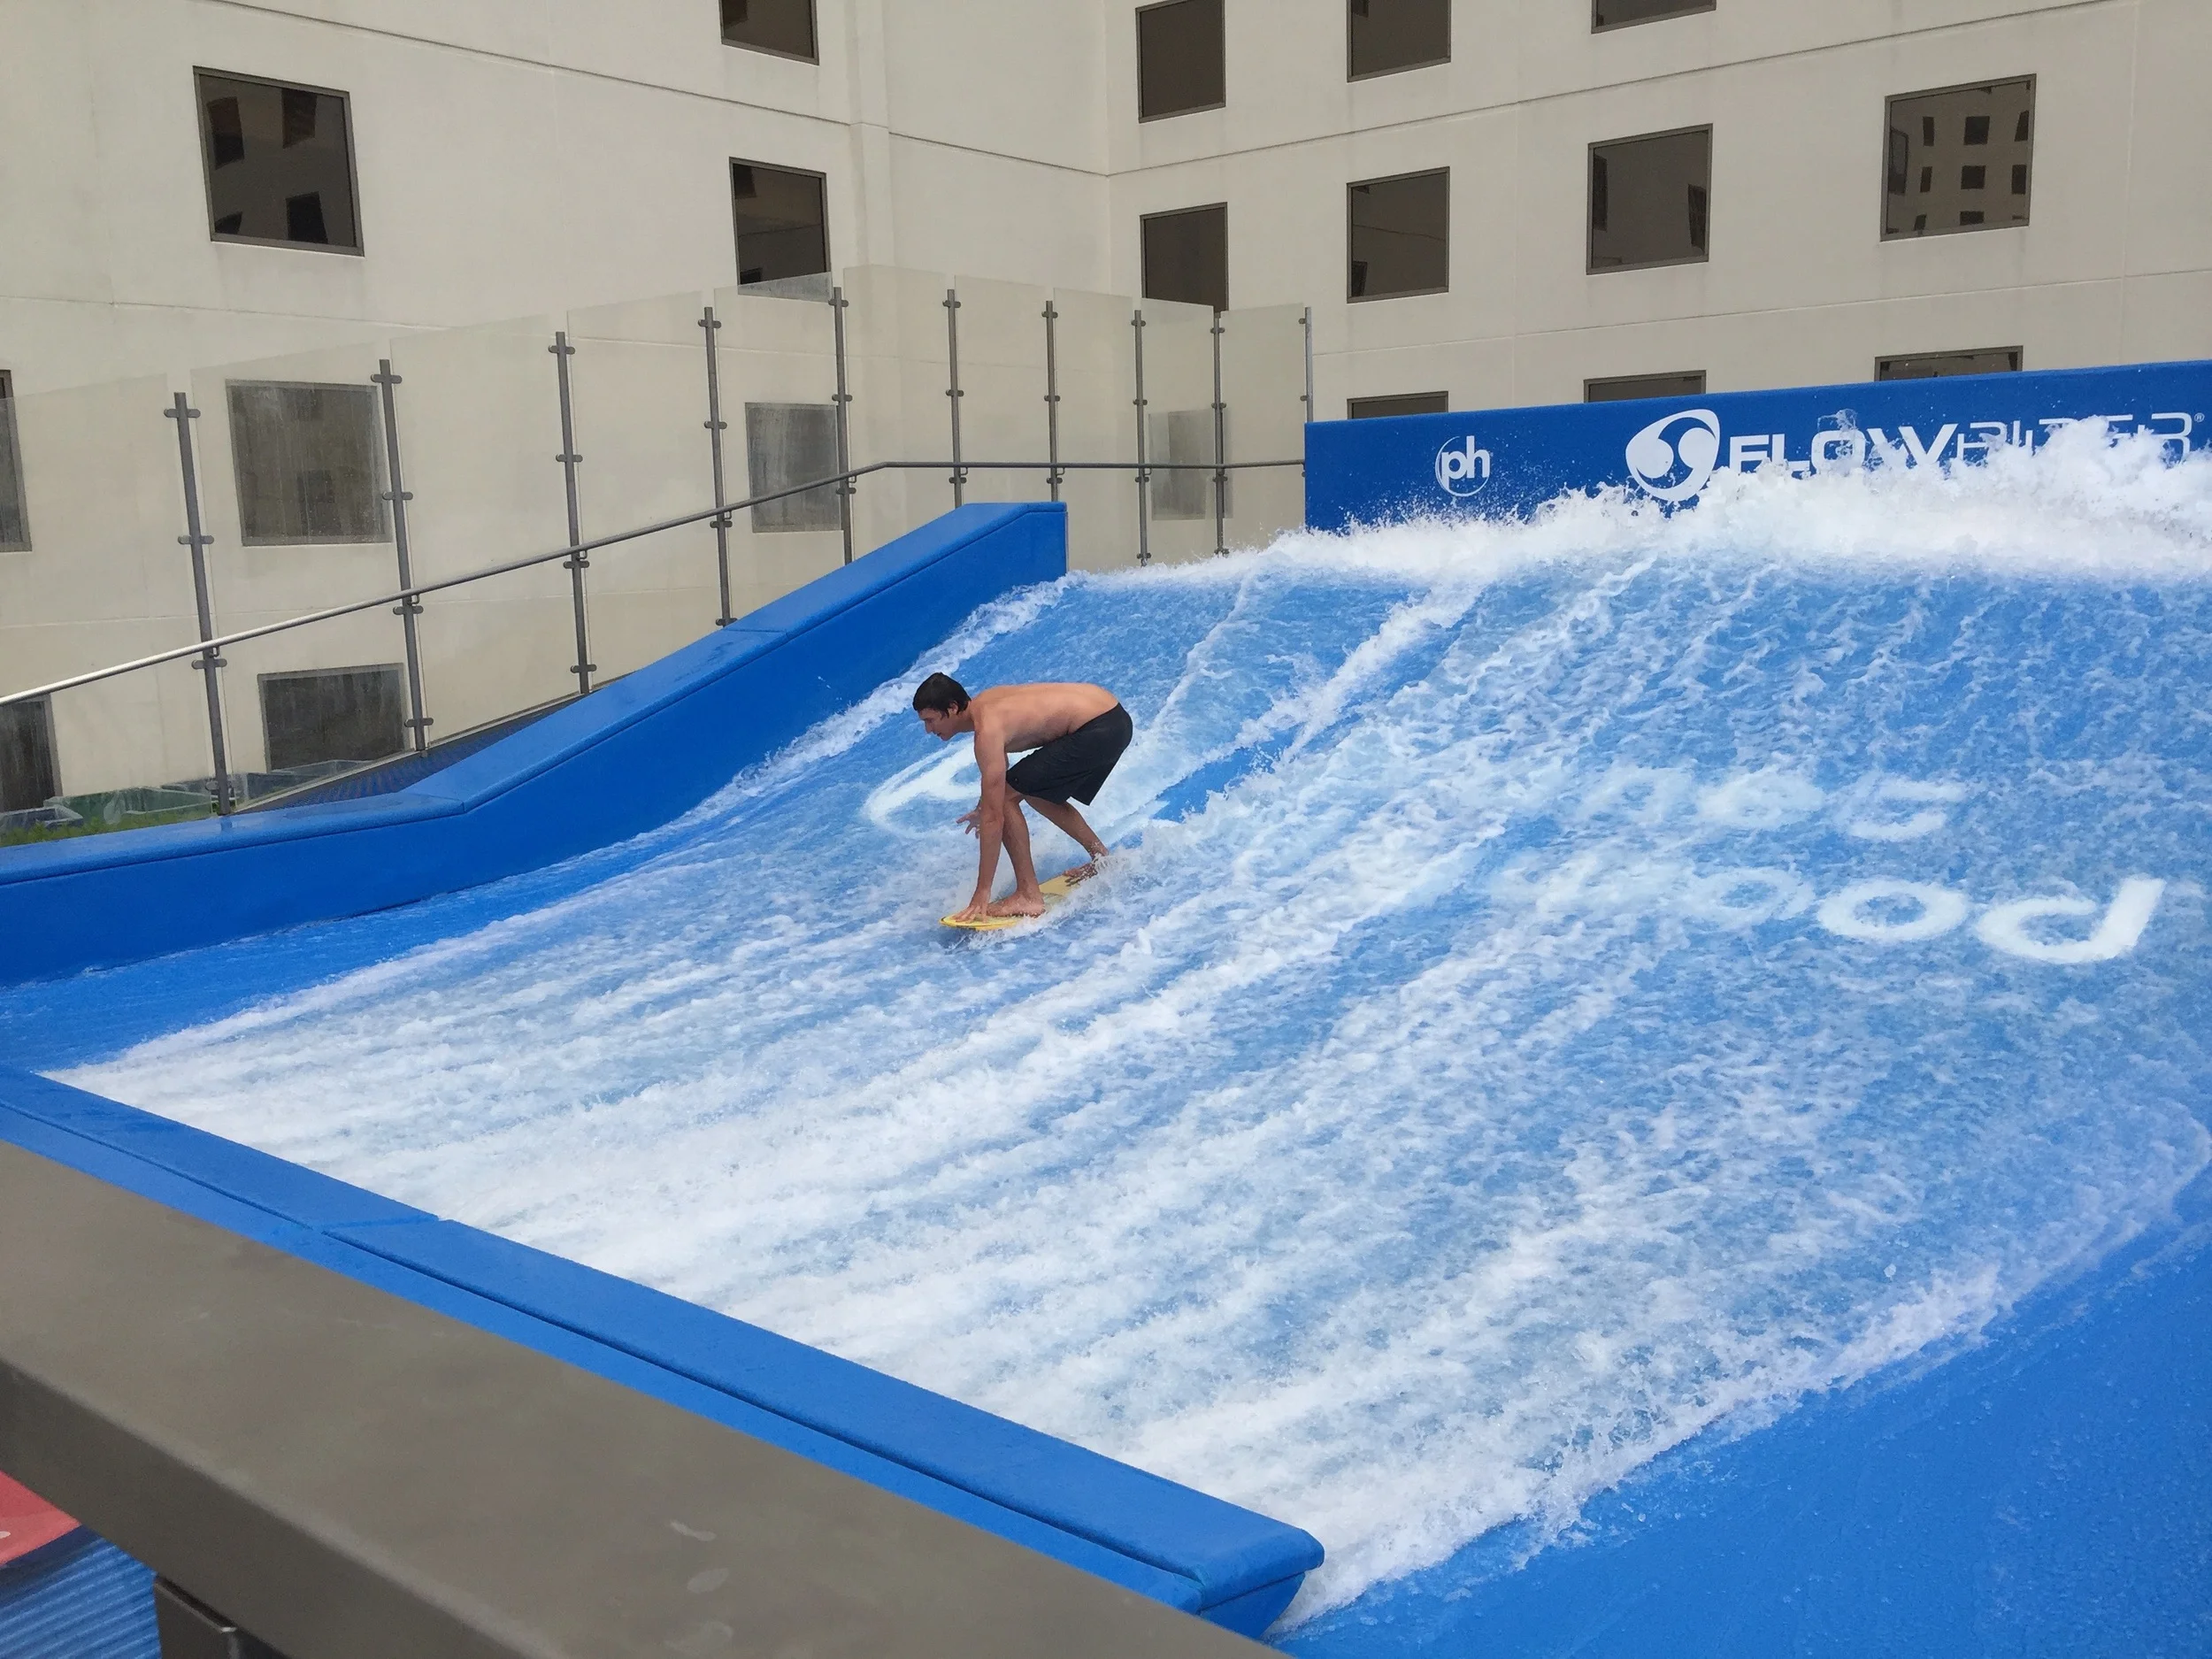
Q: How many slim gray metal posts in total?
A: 10